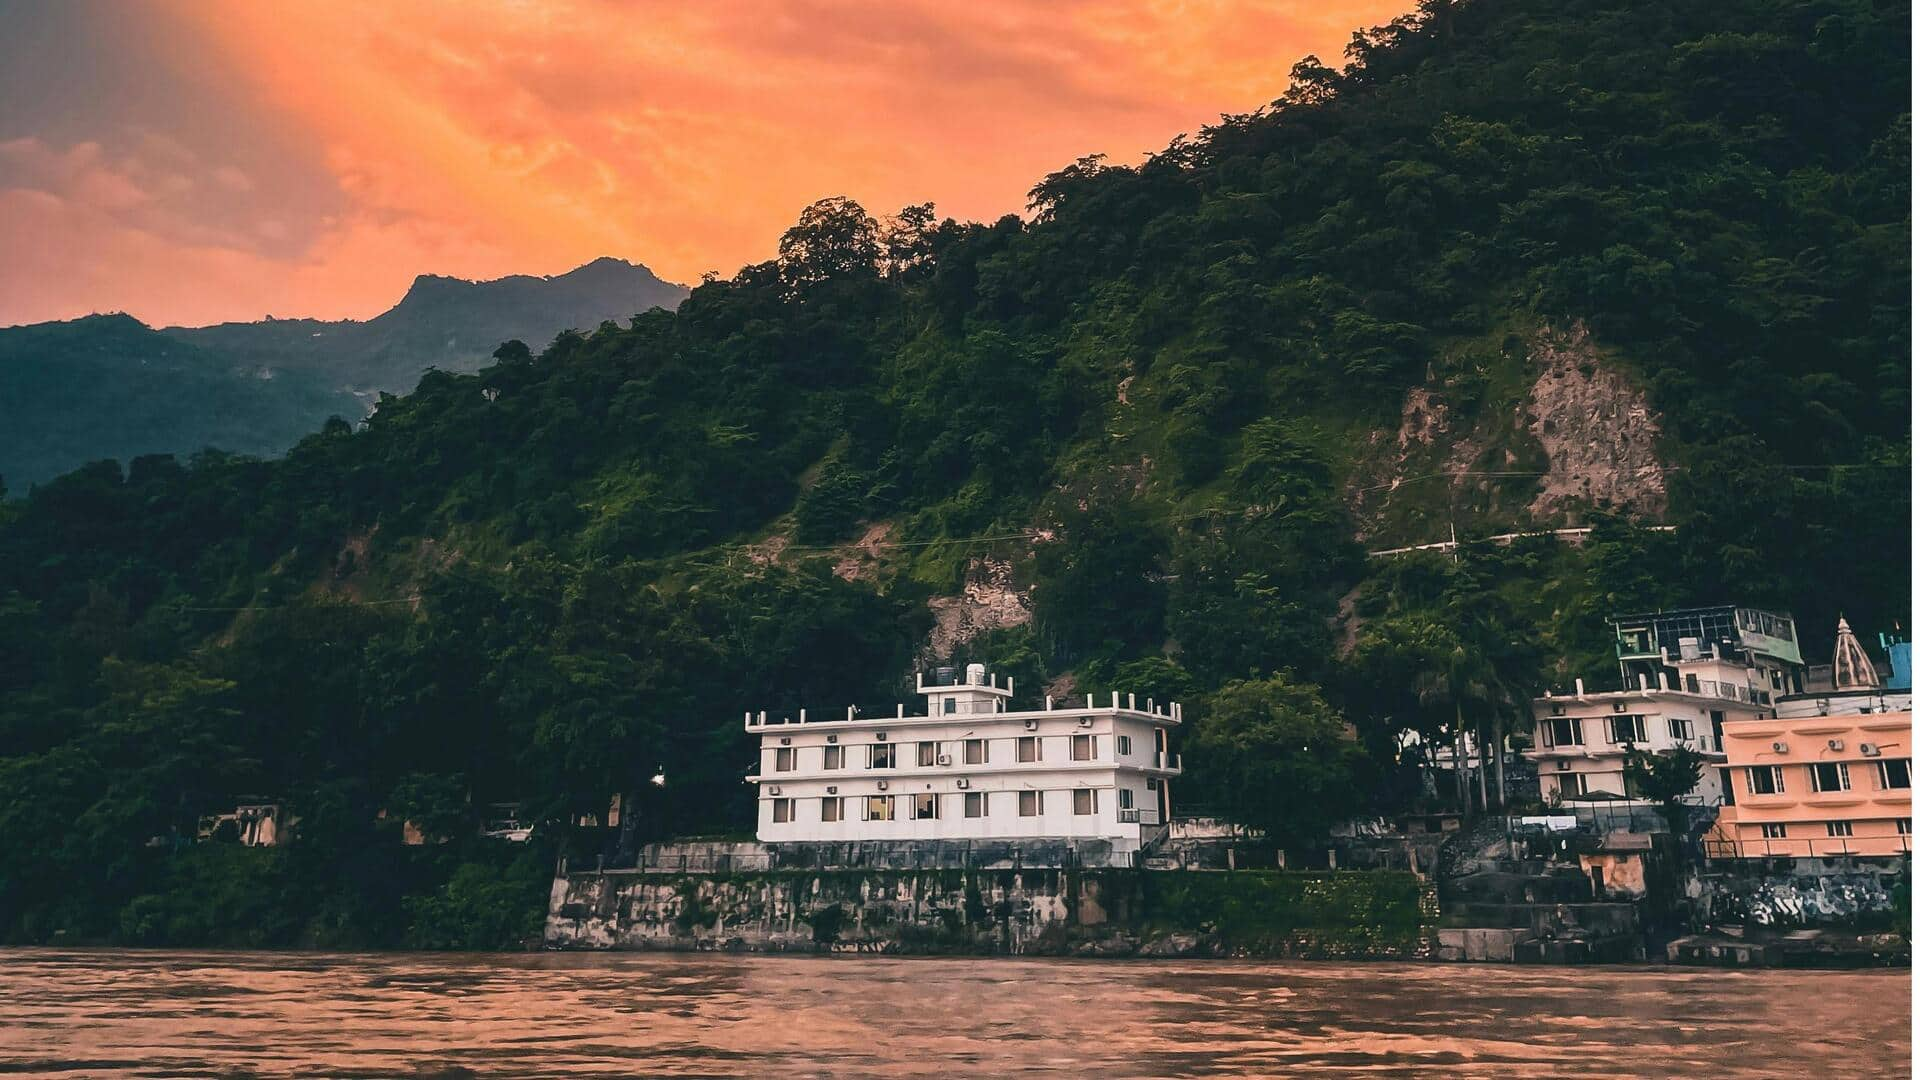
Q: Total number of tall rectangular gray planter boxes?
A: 0